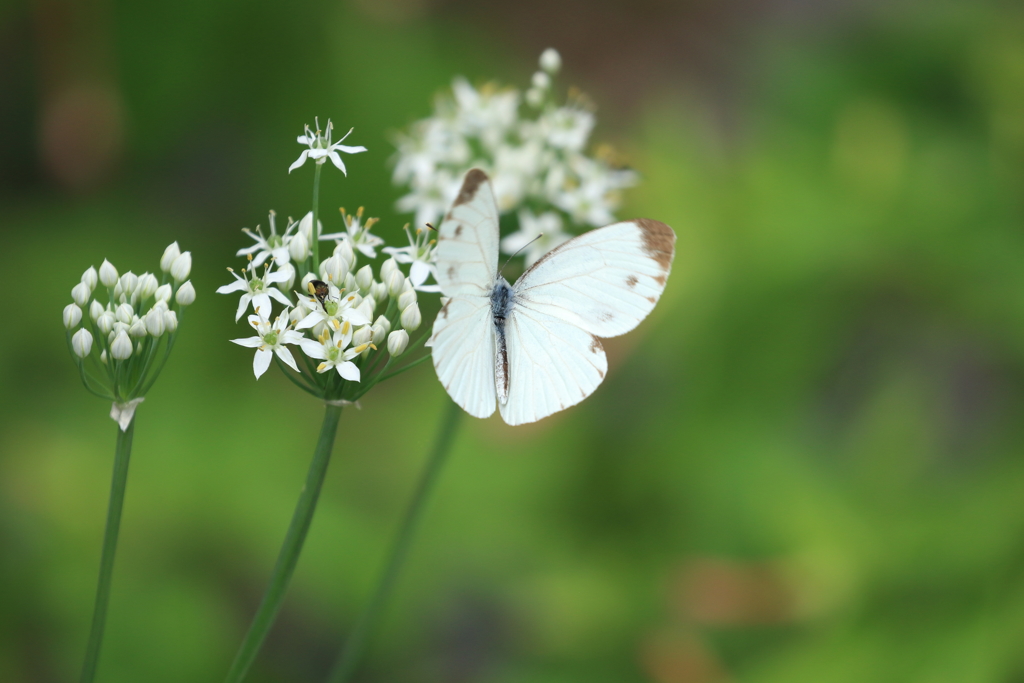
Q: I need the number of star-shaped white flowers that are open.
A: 8